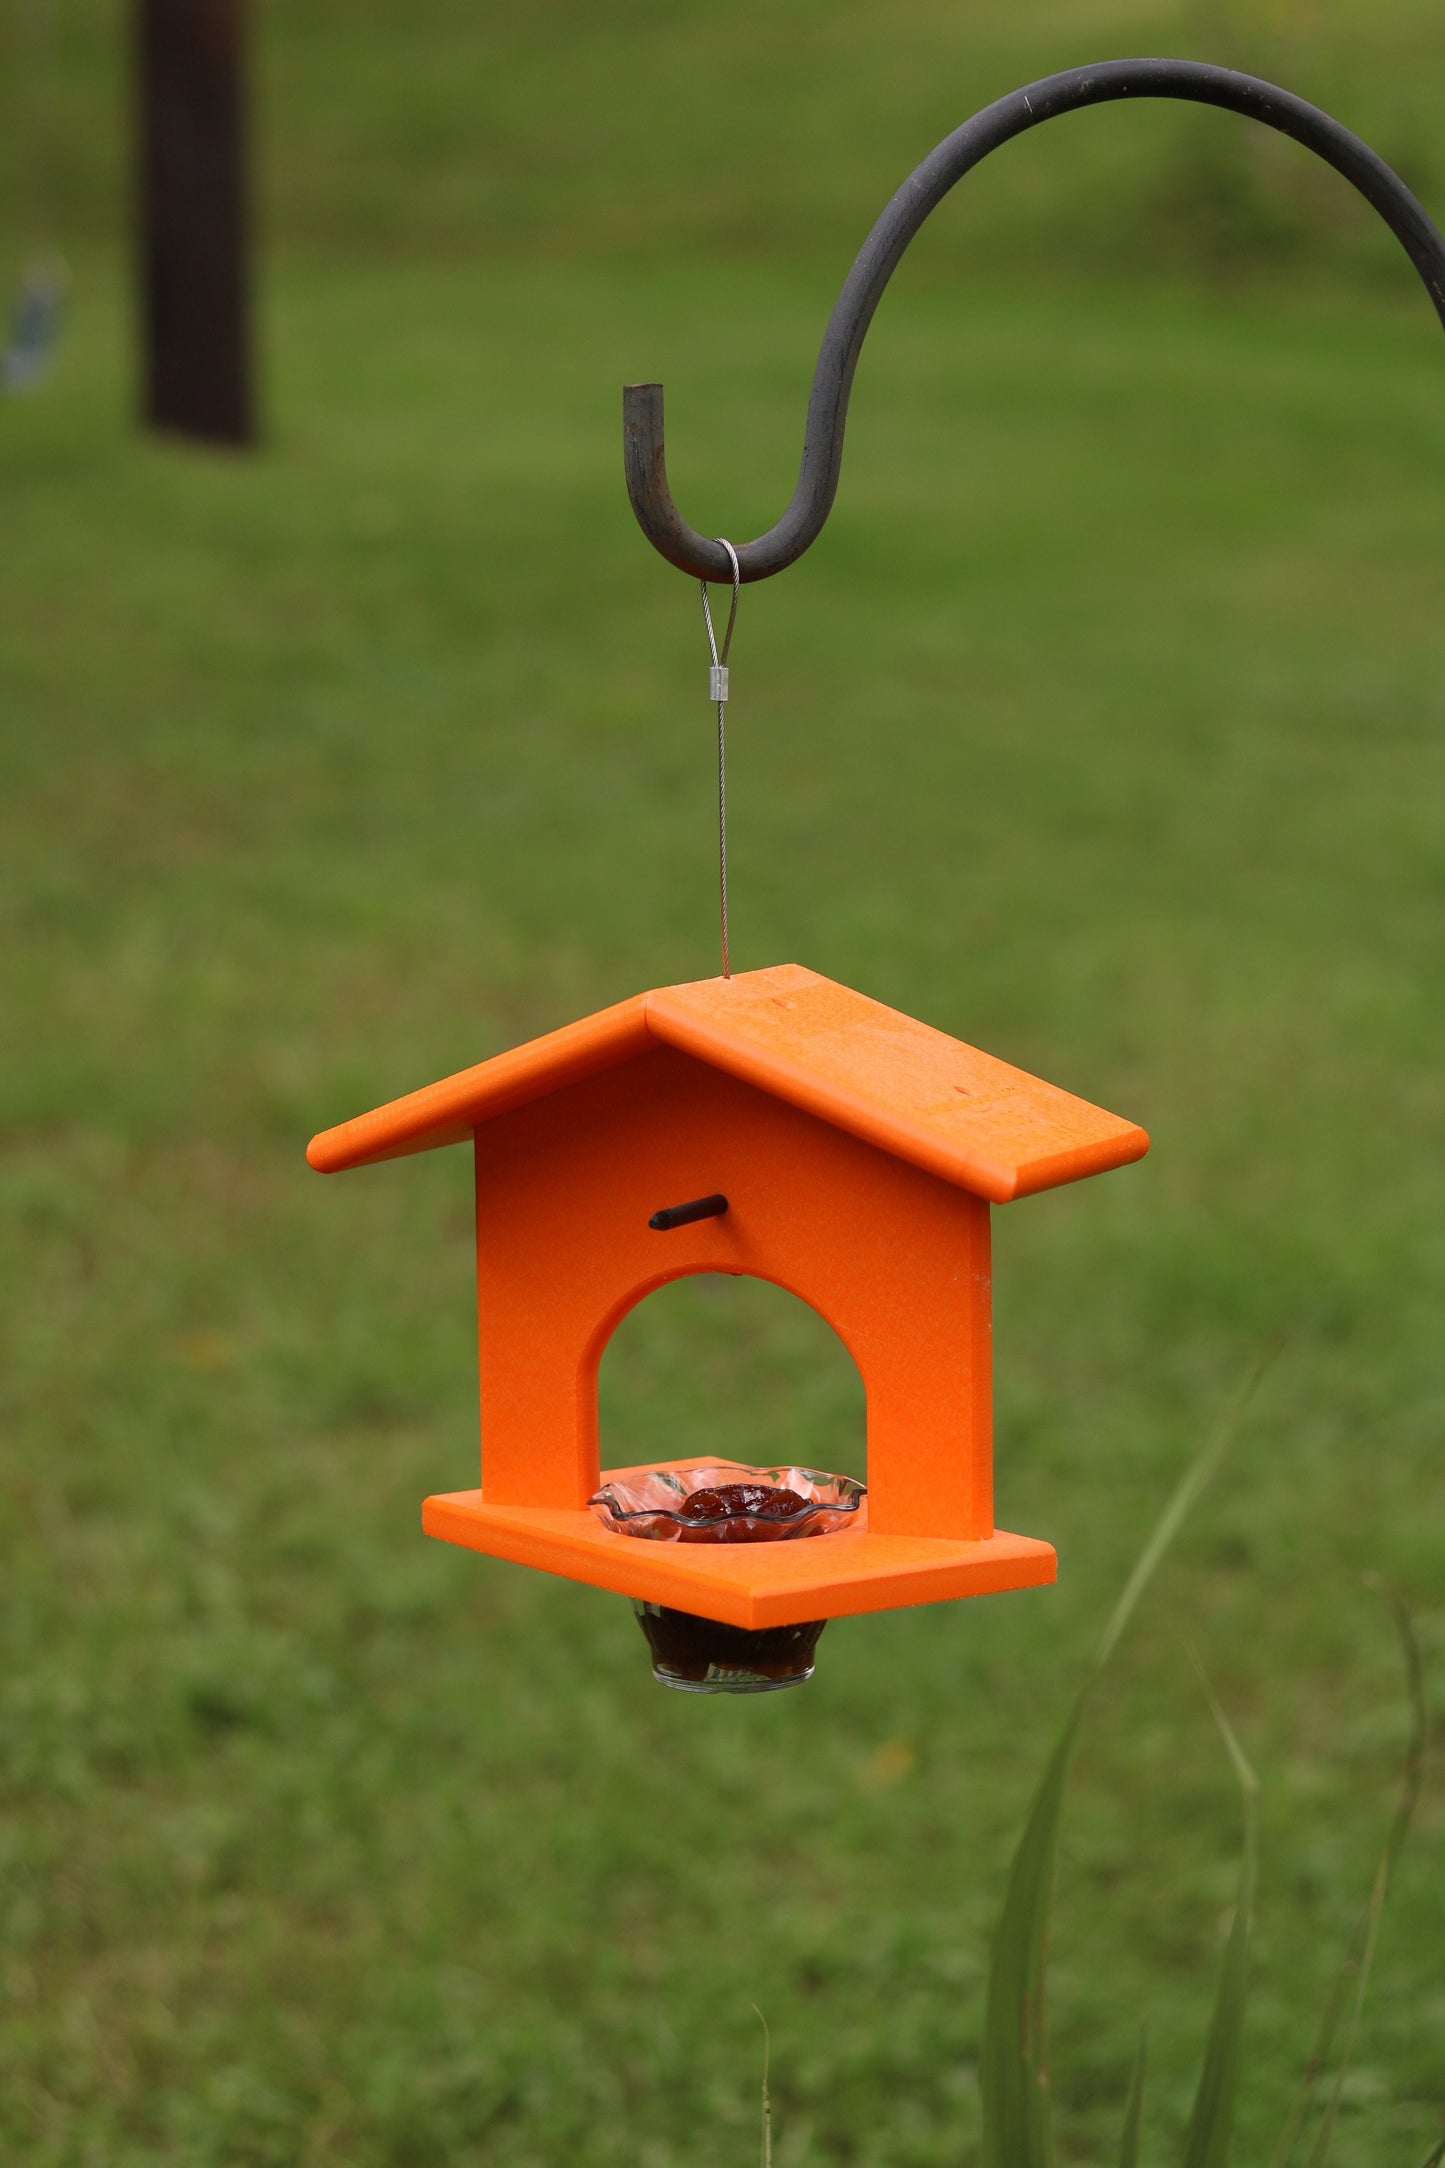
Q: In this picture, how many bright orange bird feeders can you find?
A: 1